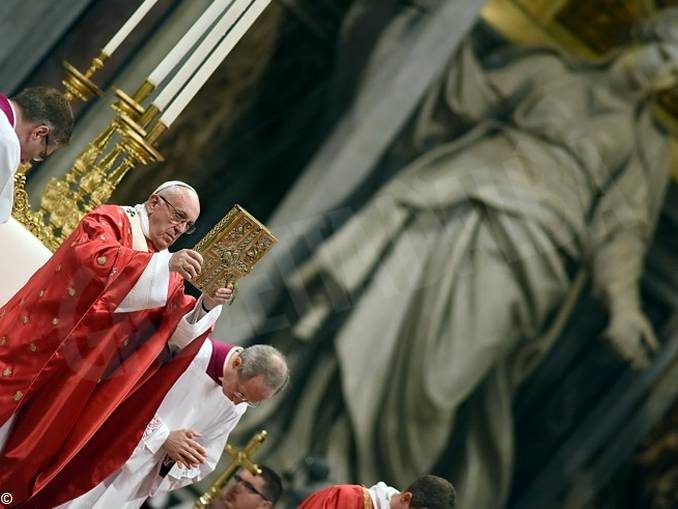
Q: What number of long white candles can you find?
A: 4